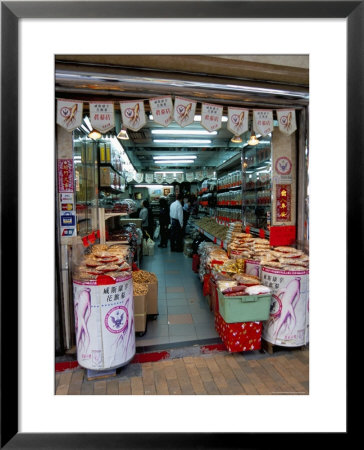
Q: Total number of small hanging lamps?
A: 4